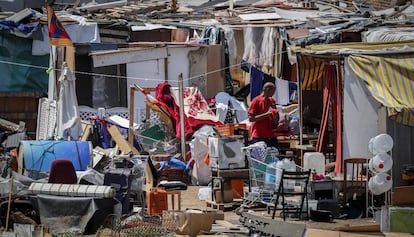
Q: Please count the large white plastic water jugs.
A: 3